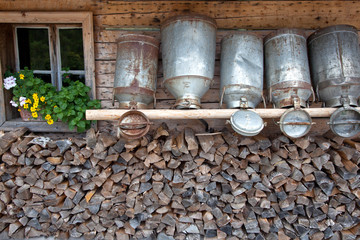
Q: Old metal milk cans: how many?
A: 5